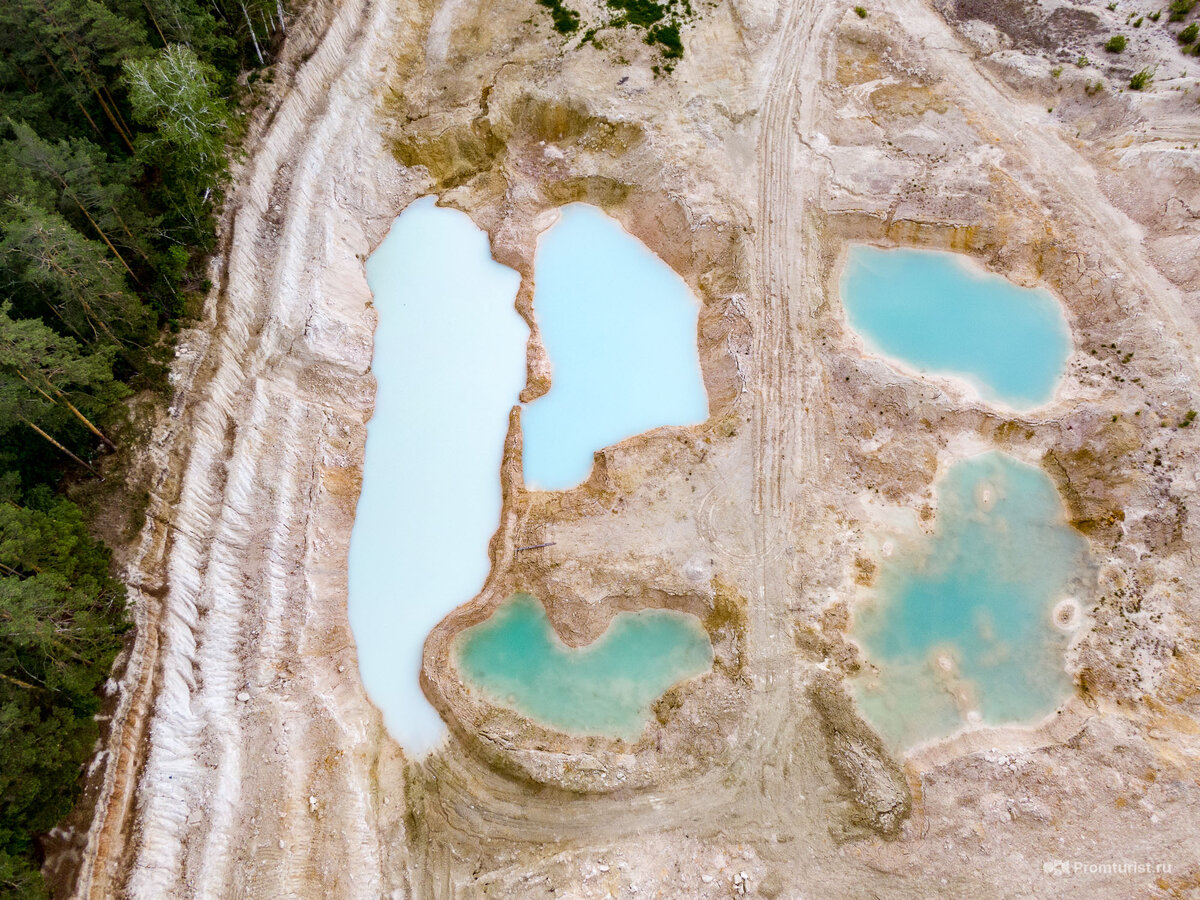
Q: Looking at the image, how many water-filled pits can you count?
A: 5